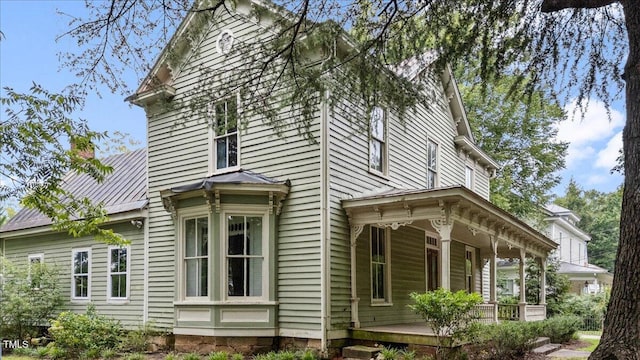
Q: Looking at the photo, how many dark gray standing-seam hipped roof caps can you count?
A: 1